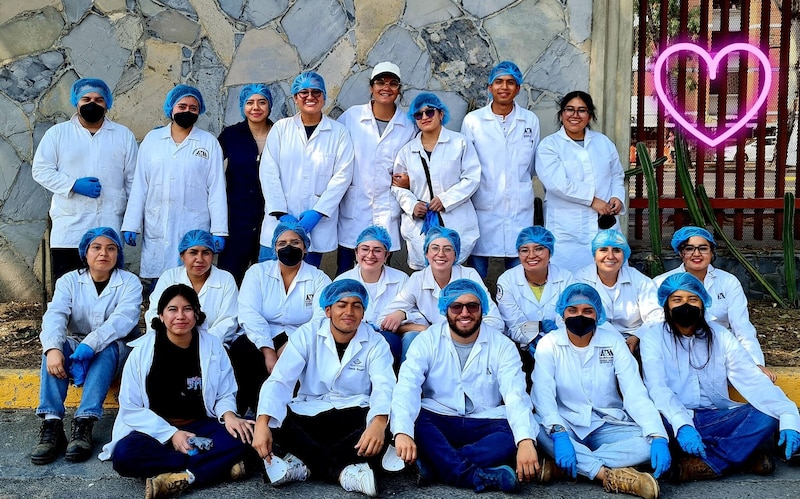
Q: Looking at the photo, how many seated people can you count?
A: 13